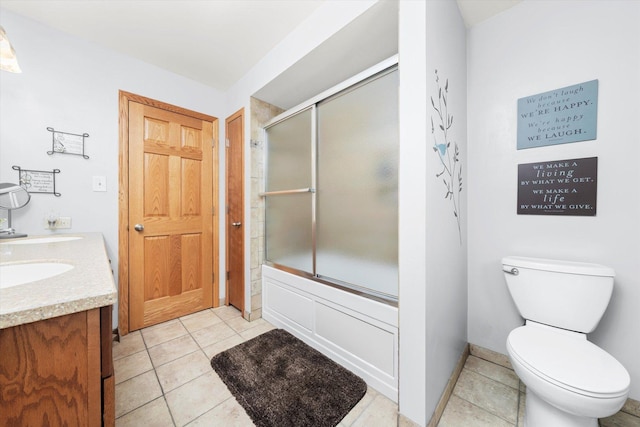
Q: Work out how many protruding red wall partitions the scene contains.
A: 0